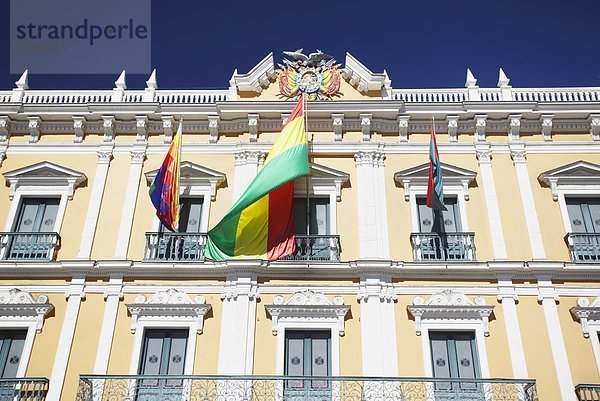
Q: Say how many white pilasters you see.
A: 12